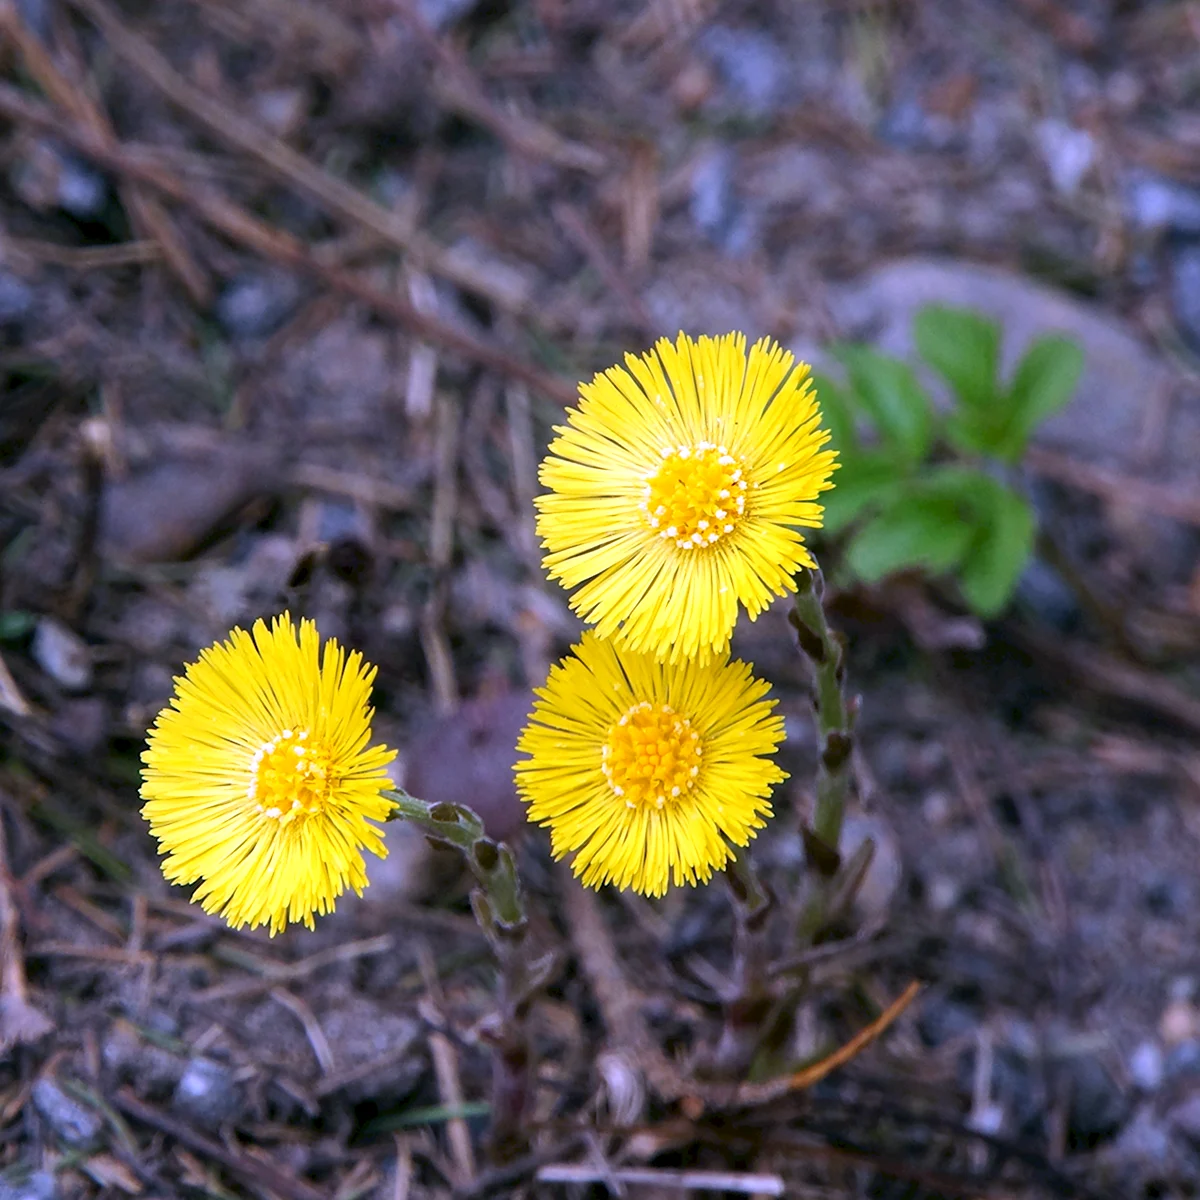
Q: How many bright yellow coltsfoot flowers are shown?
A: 3